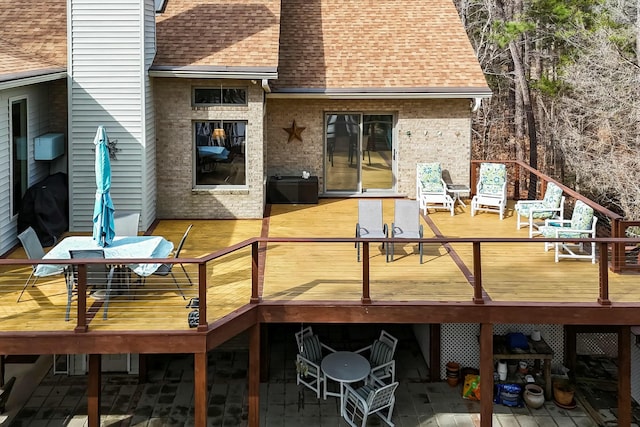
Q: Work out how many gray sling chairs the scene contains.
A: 6